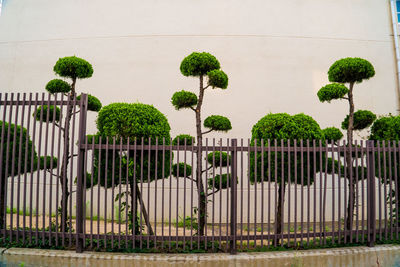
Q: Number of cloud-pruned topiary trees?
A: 3